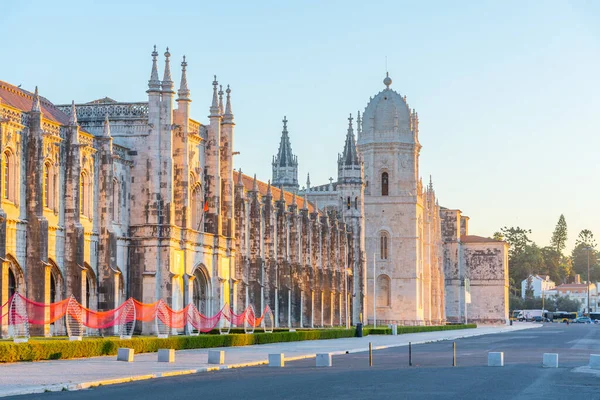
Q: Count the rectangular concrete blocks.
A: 8